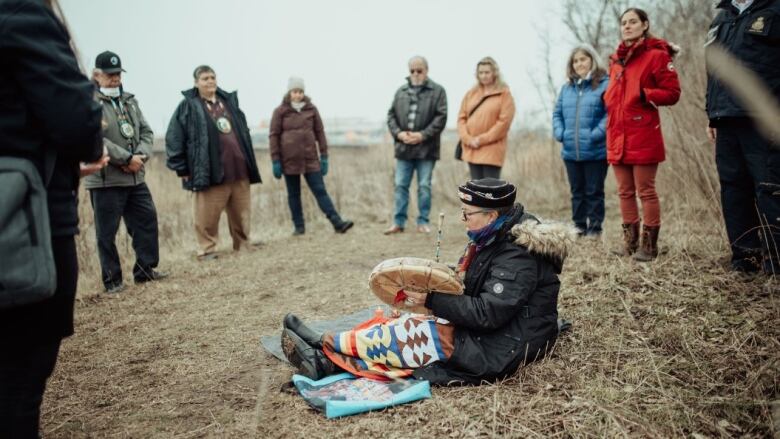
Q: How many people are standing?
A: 9